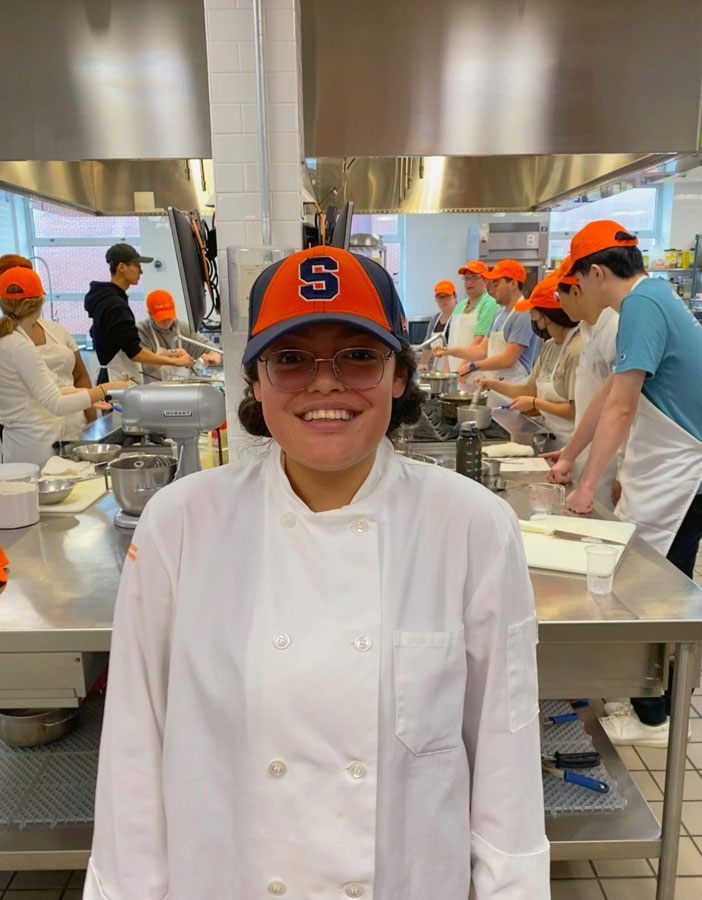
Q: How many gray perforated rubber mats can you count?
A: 2